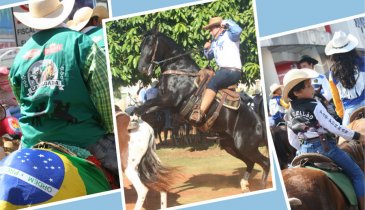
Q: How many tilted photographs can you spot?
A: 3